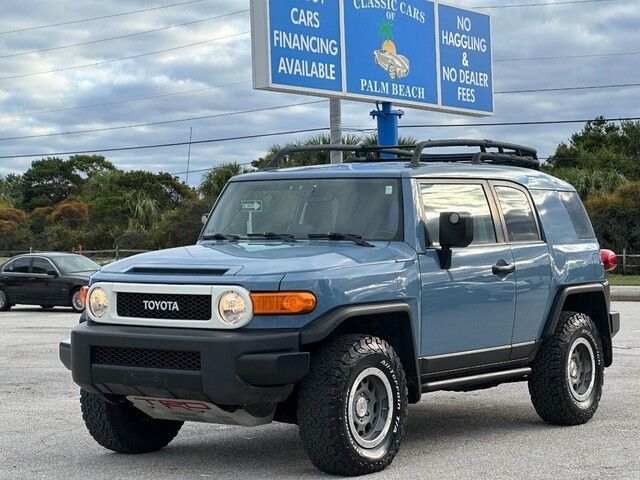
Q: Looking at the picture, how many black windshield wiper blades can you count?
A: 3